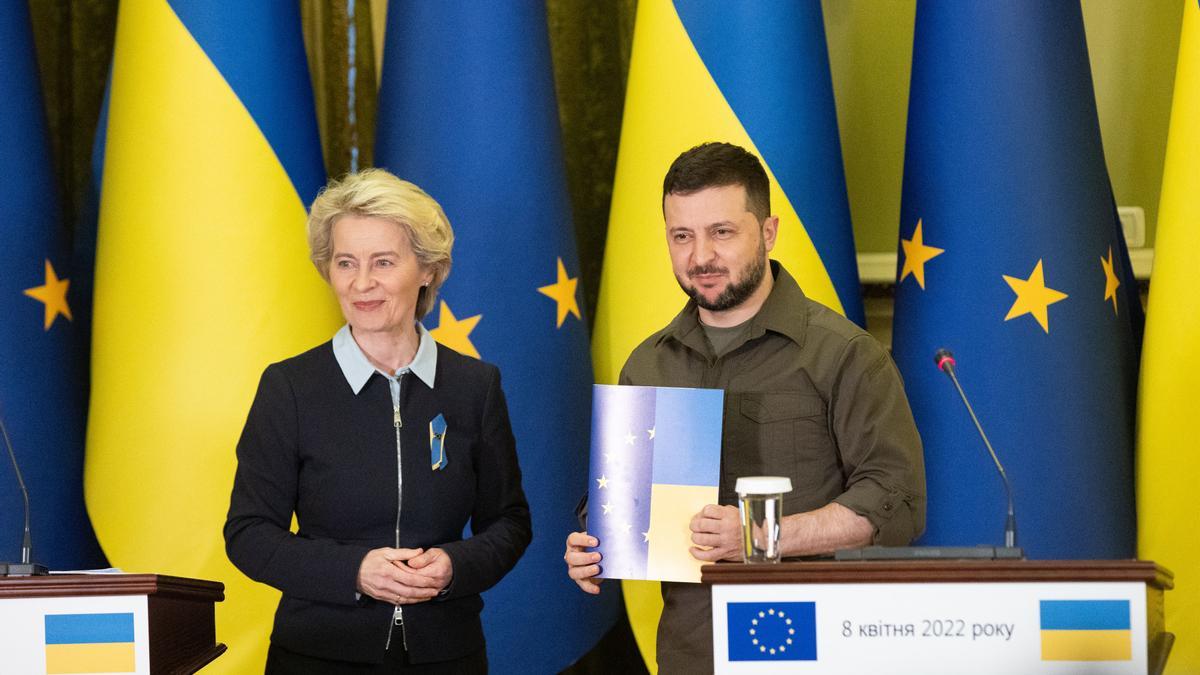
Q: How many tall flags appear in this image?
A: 6